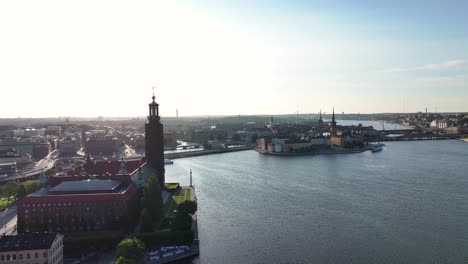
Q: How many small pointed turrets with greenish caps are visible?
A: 4